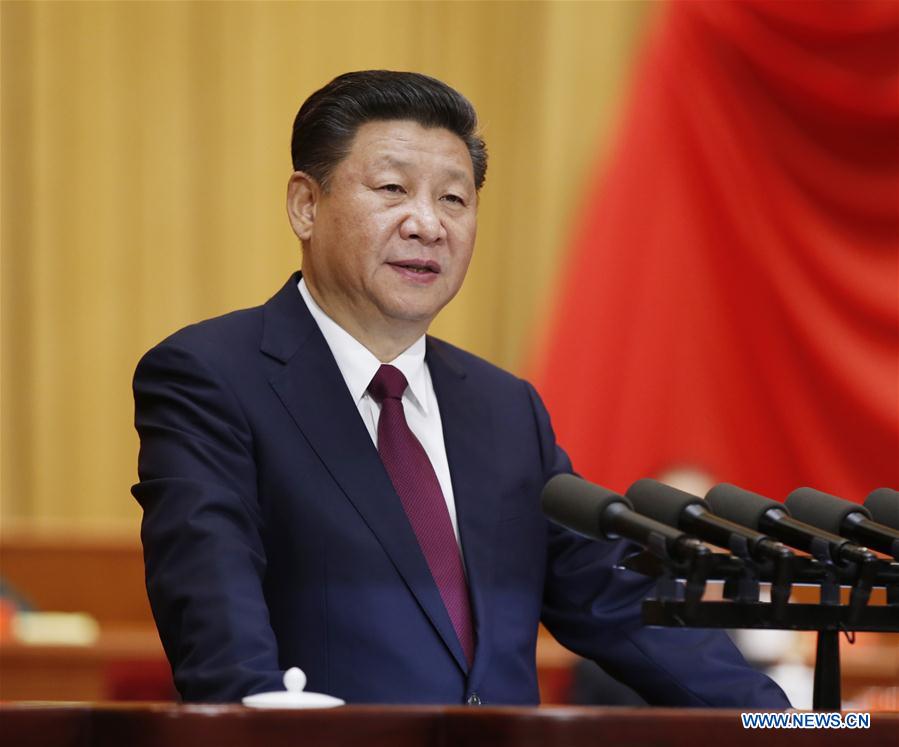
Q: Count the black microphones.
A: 5